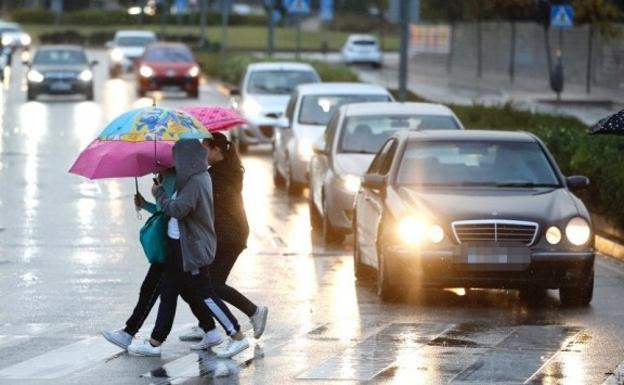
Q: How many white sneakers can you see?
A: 6